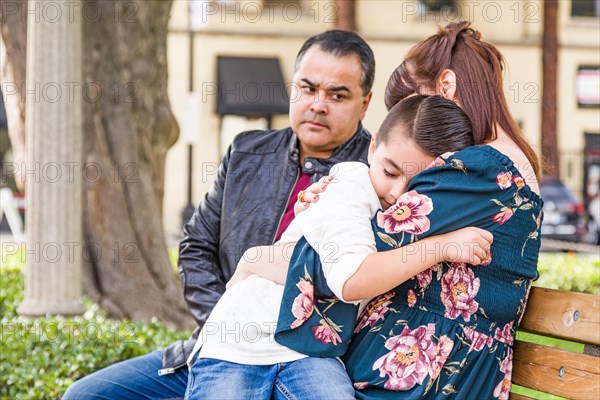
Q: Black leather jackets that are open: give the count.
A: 1